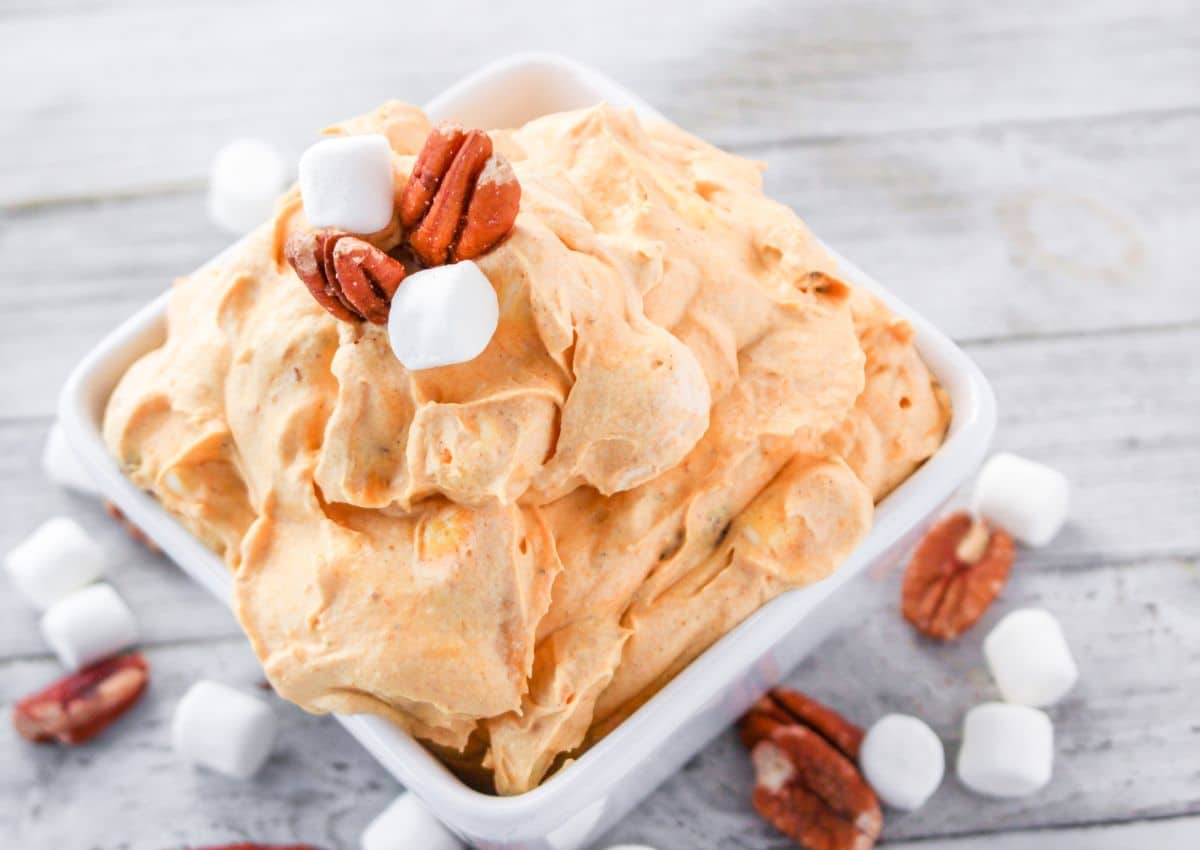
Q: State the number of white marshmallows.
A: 12